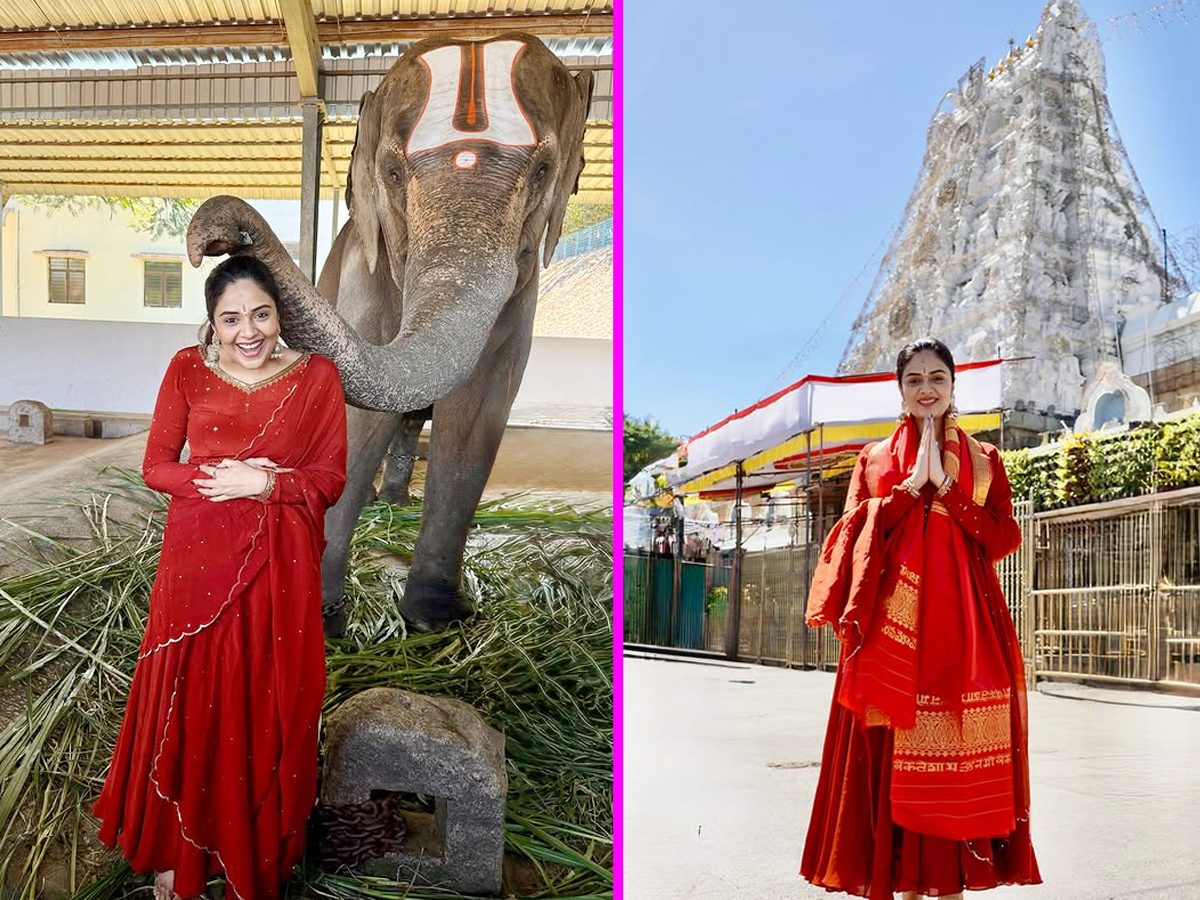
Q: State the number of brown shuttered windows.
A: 2